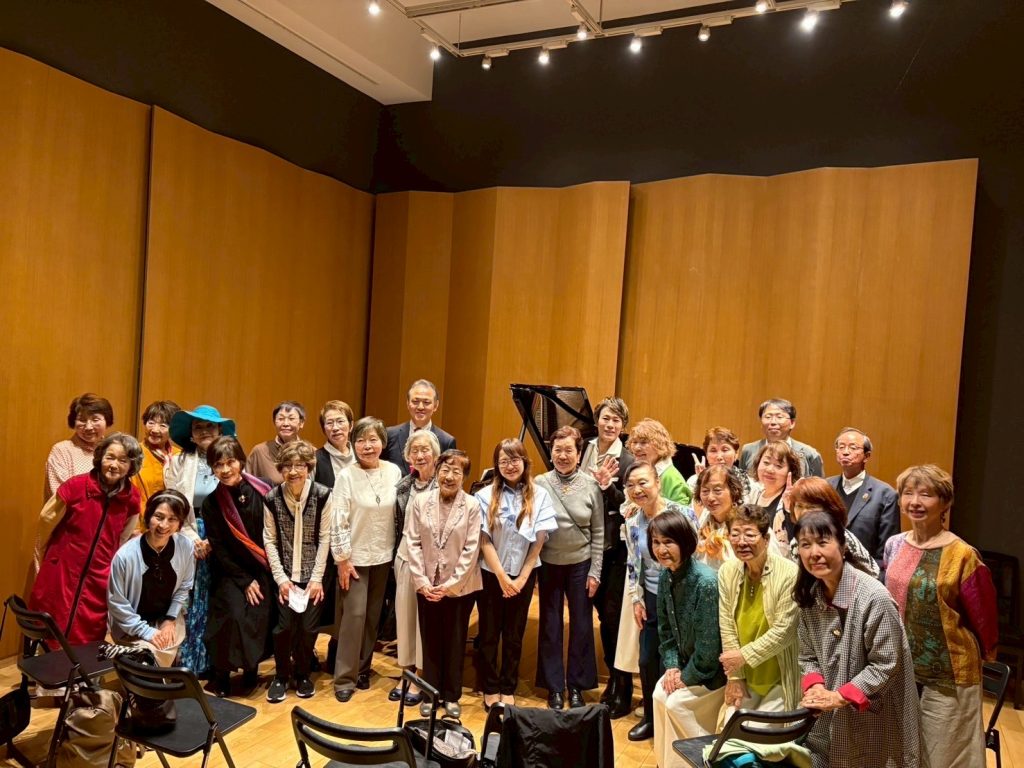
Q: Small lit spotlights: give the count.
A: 10